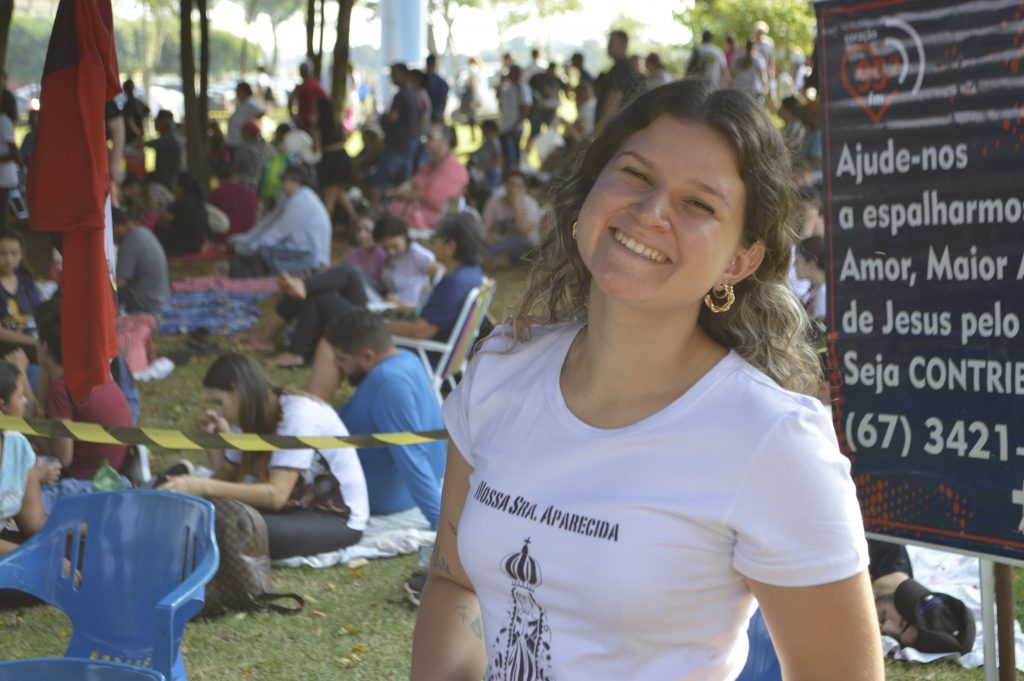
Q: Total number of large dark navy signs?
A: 1